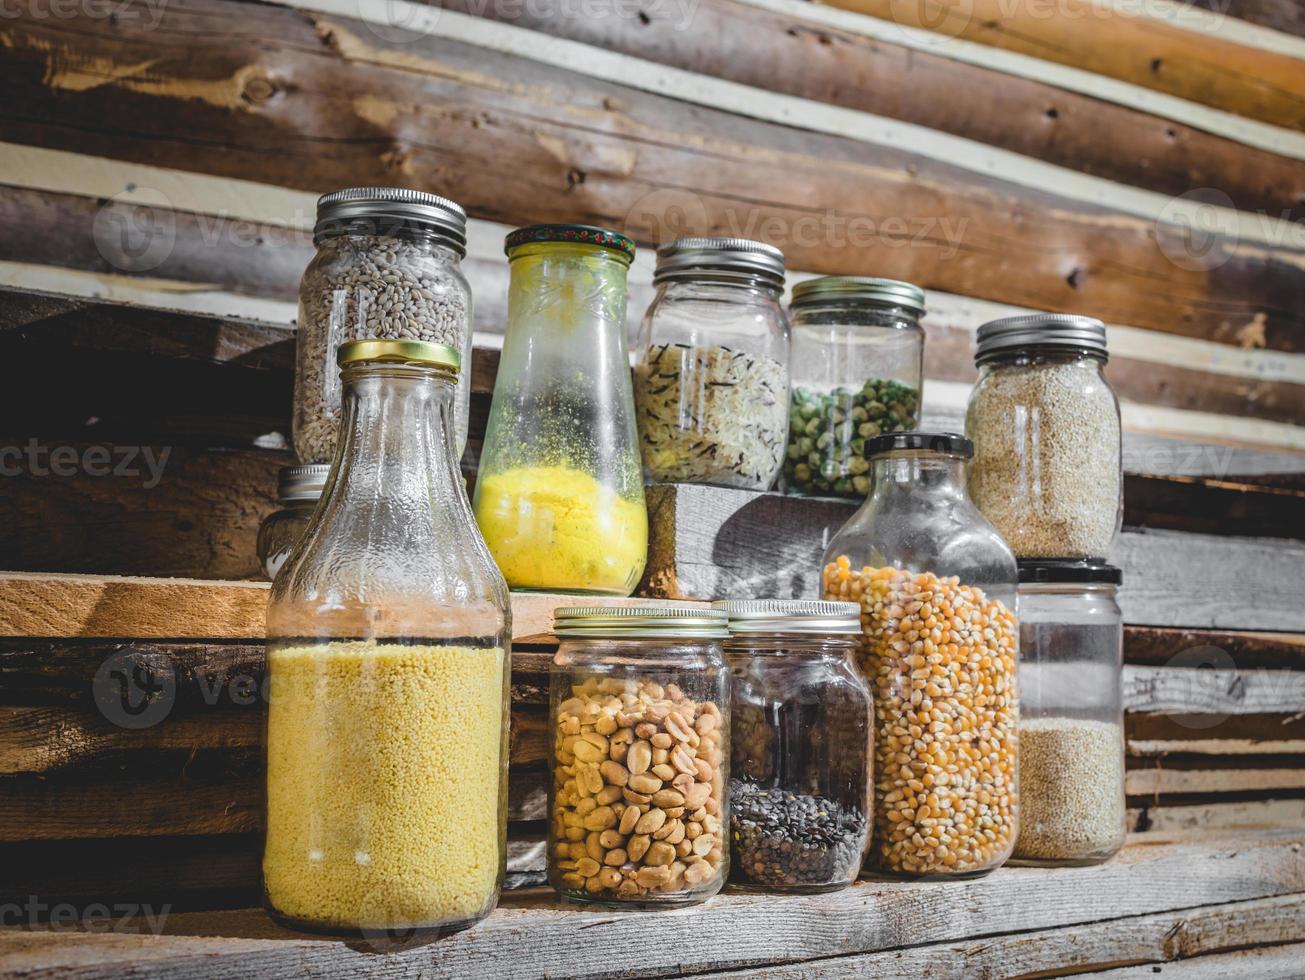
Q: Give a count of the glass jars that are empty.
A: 0